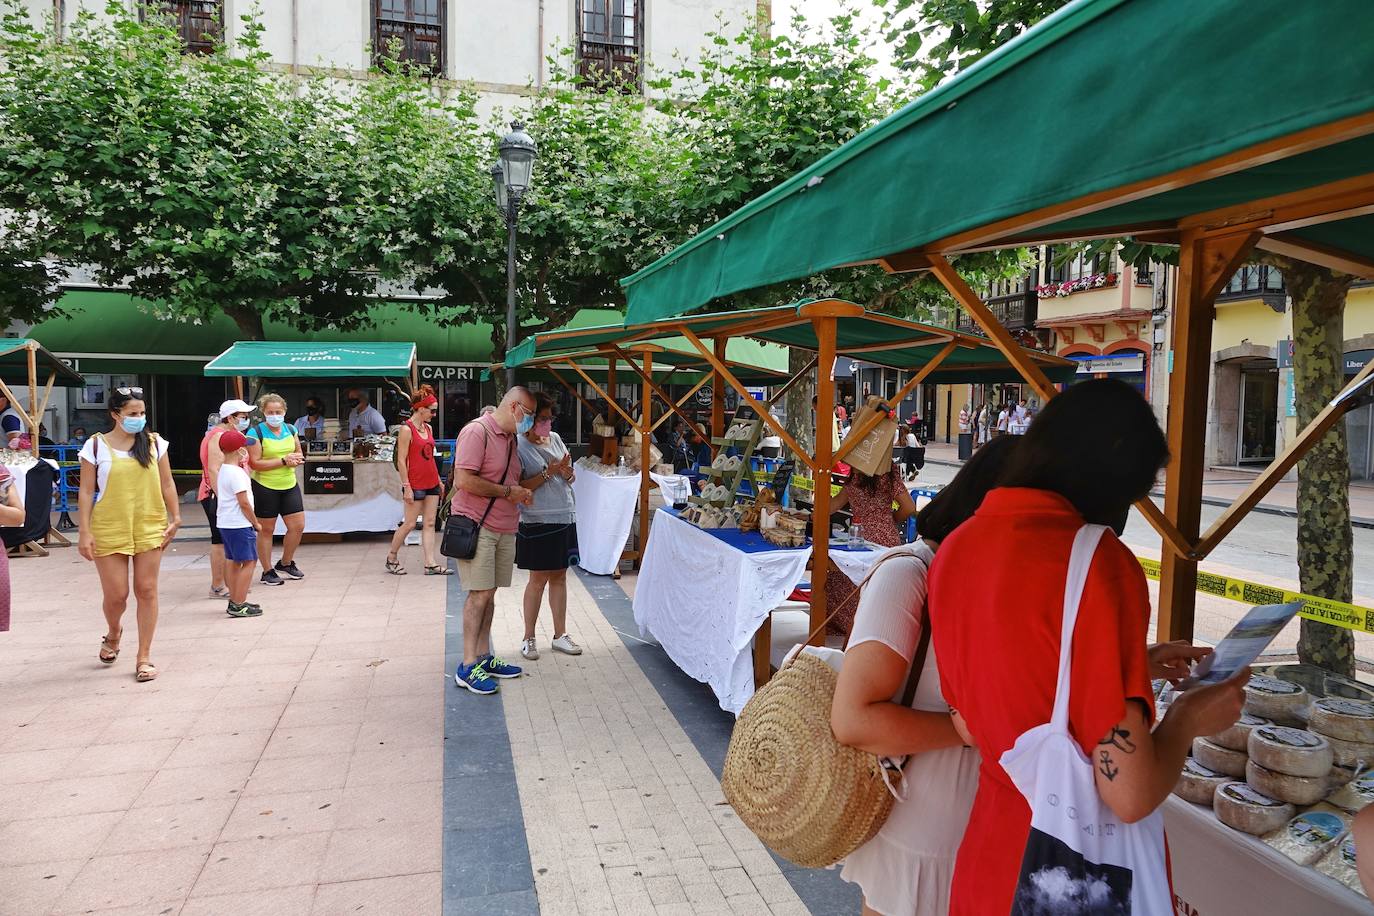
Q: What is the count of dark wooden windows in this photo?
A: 3